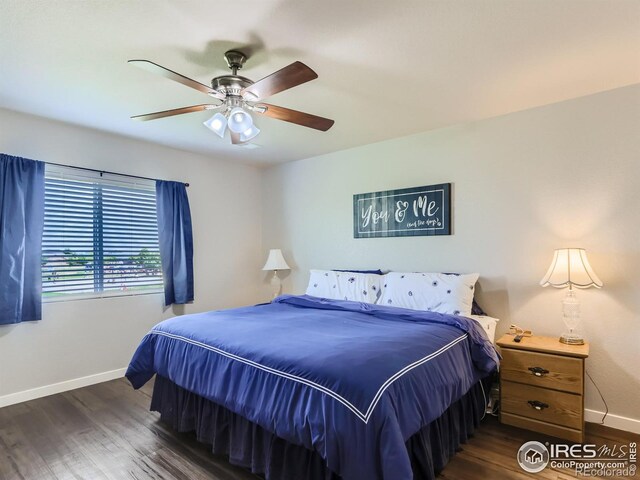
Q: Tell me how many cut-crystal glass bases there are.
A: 1